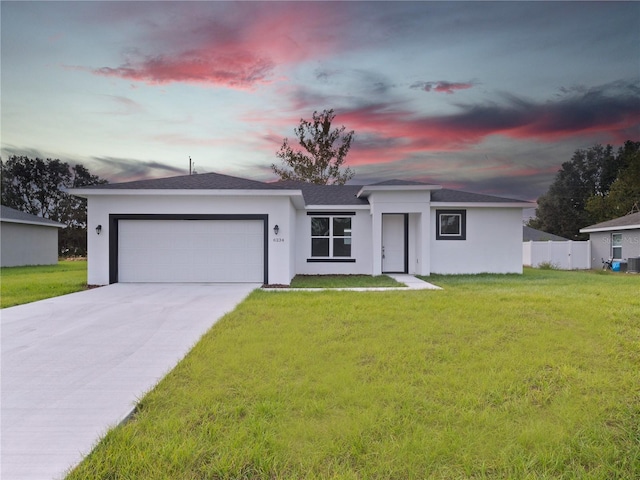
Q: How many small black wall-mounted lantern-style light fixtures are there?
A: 2